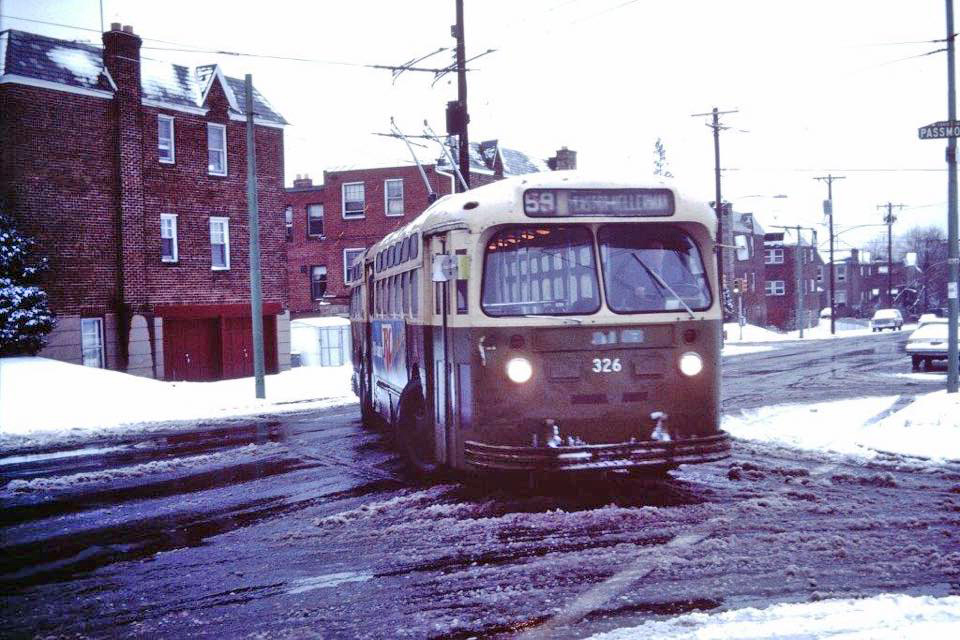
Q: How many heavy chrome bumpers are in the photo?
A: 1